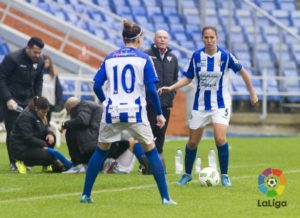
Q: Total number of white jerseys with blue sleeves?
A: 2